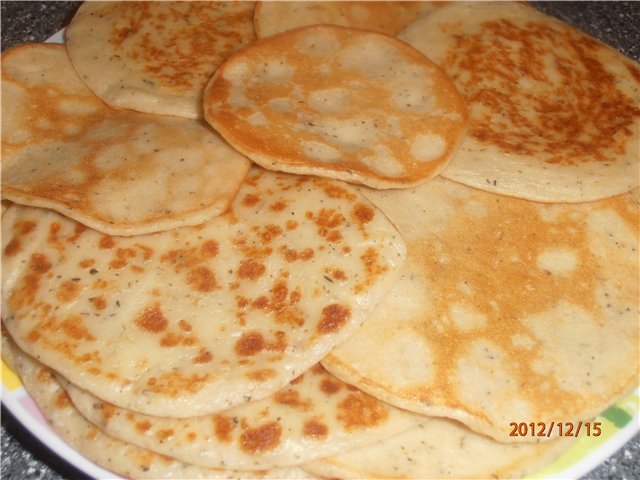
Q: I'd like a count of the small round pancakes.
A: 10